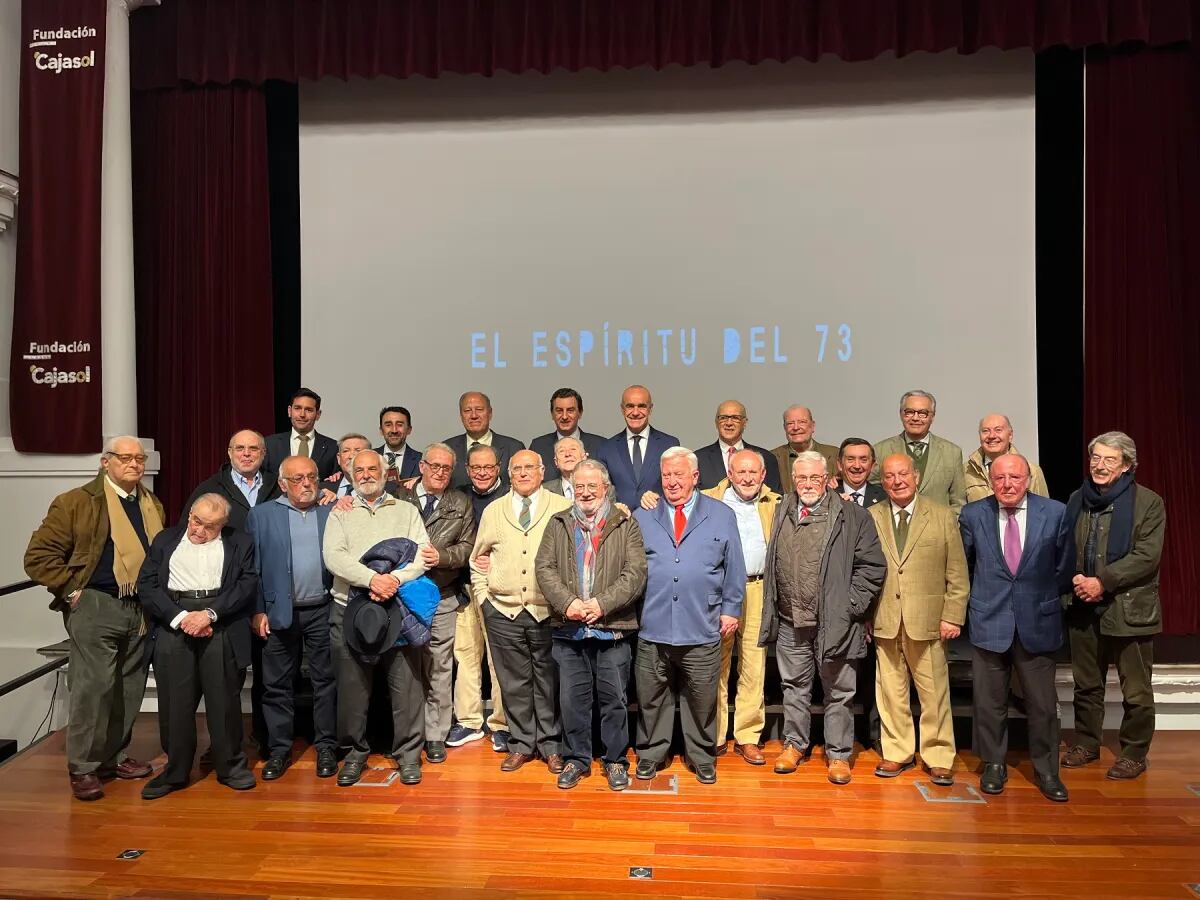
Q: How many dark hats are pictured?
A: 1